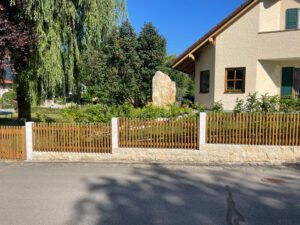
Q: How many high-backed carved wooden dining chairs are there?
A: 0